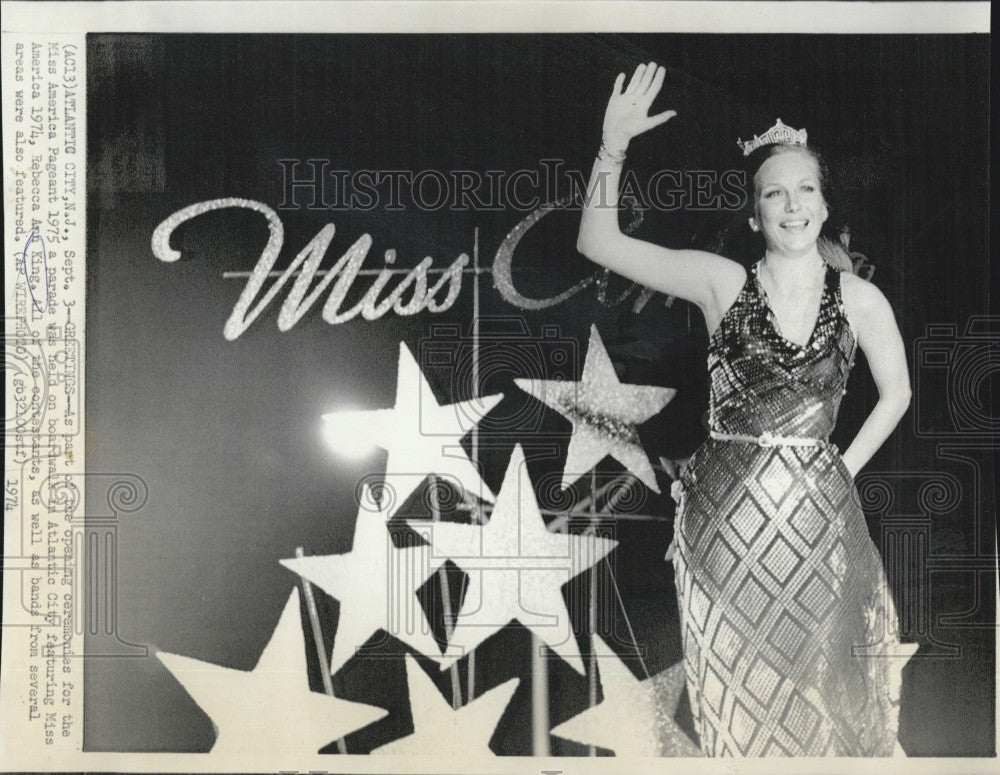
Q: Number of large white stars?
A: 7